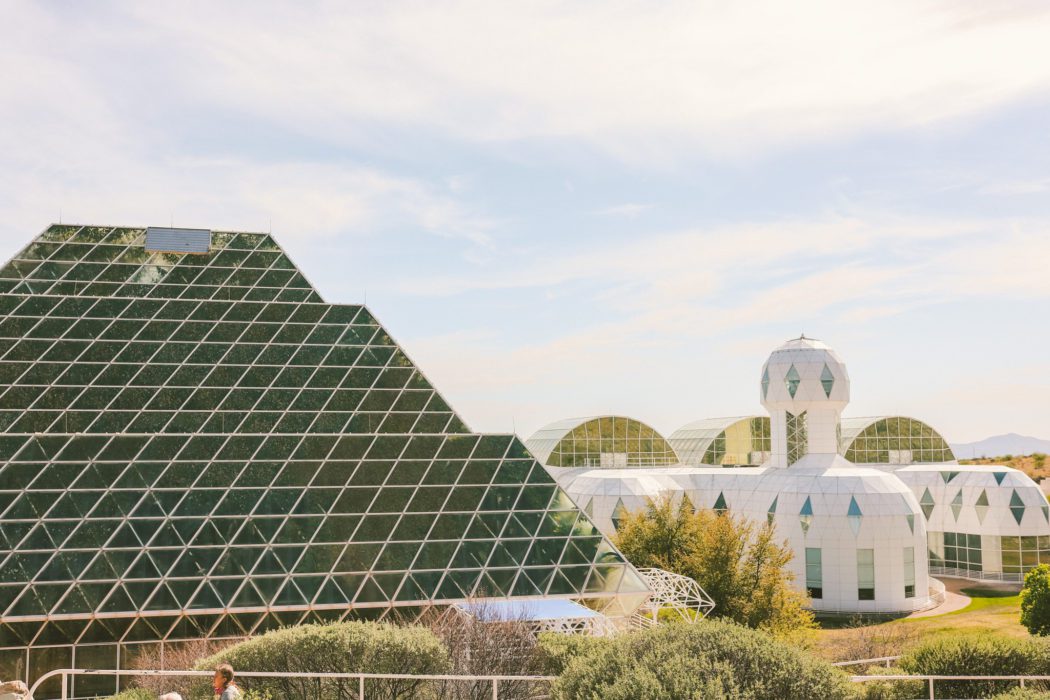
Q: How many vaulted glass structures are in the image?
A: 3